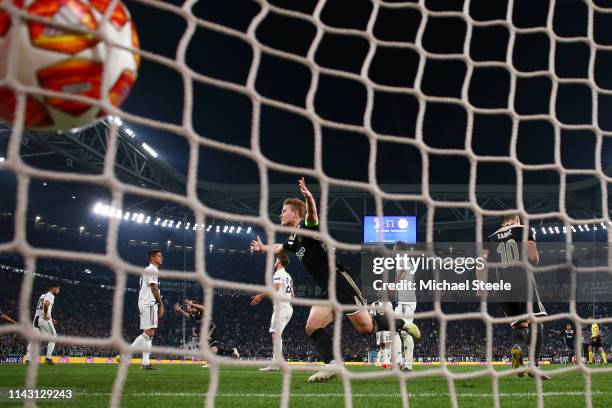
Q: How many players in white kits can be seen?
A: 5